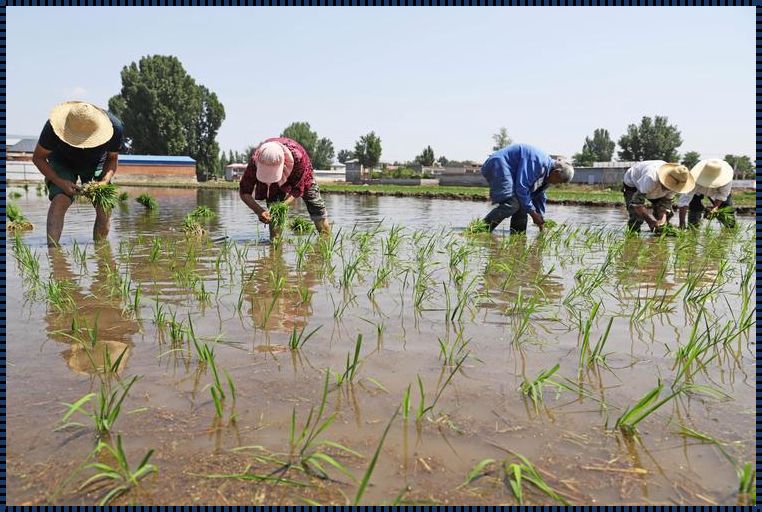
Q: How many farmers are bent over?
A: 5